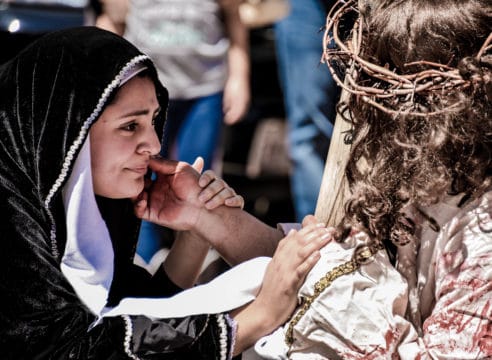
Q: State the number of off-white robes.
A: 1